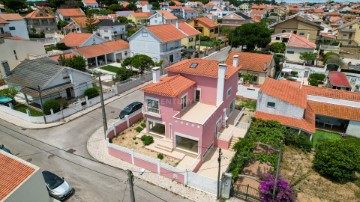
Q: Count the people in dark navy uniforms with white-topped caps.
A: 0